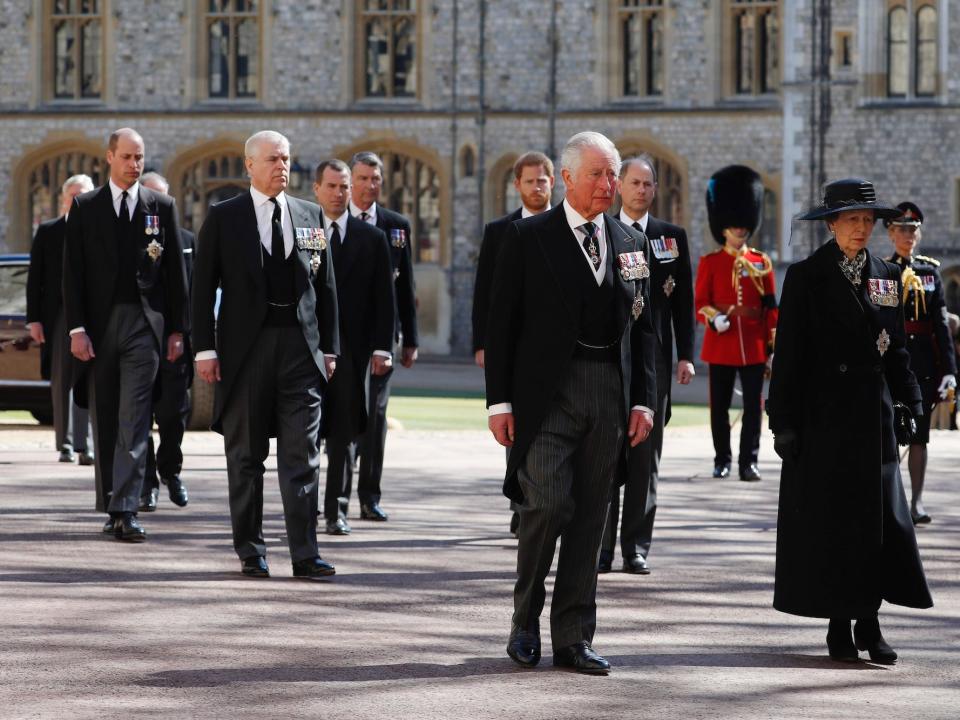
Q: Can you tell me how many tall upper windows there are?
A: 6